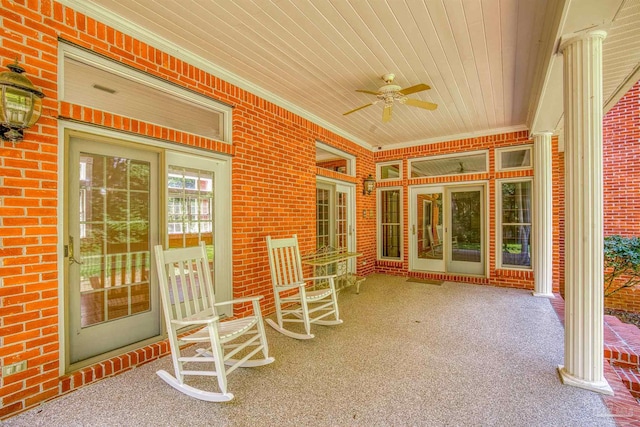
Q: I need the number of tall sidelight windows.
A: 2